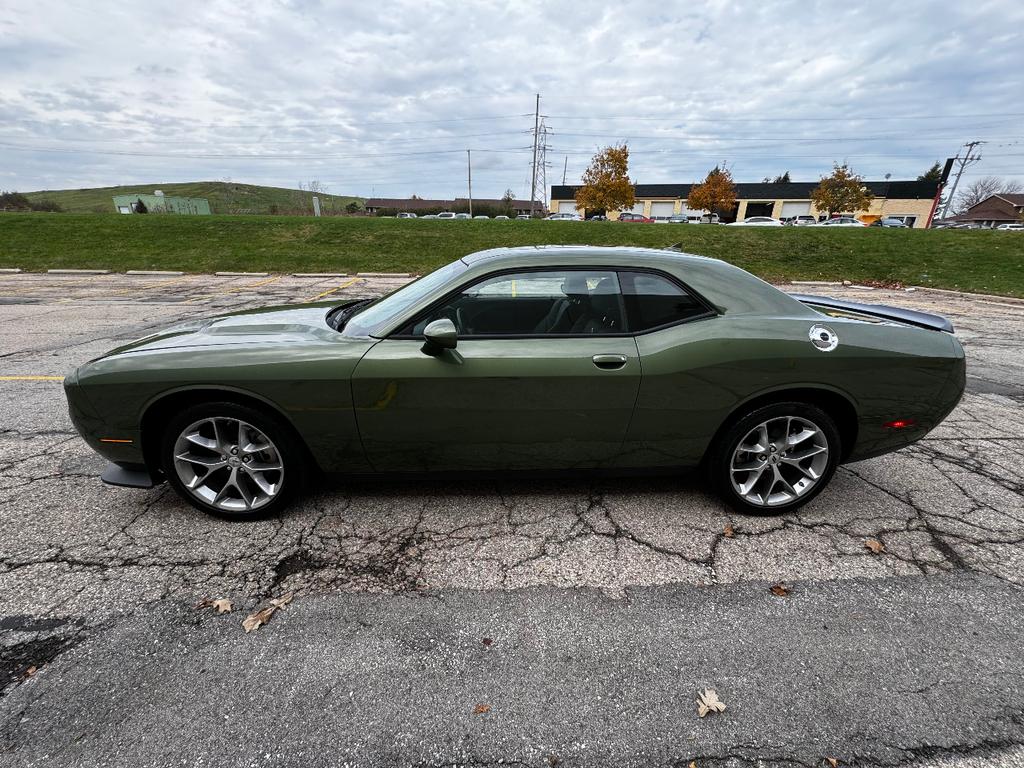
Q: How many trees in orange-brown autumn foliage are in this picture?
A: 3